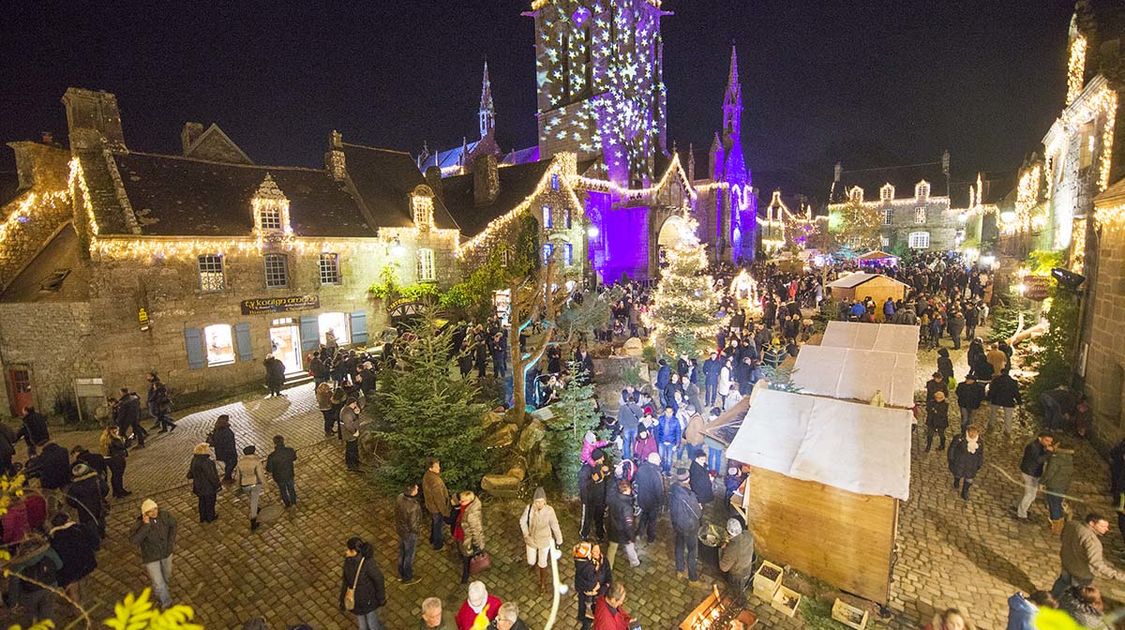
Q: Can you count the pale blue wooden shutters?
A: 4